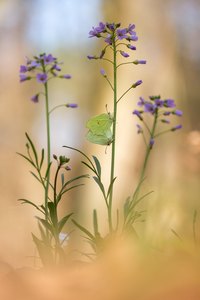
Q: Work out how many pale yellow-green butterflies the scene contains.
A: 2